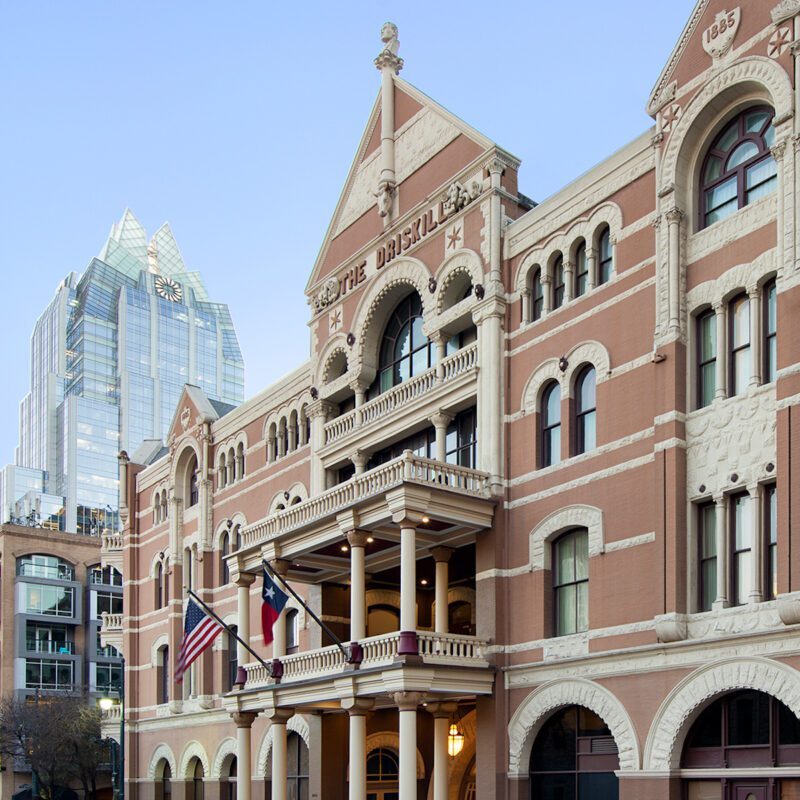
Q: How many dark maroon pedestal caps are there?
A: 4